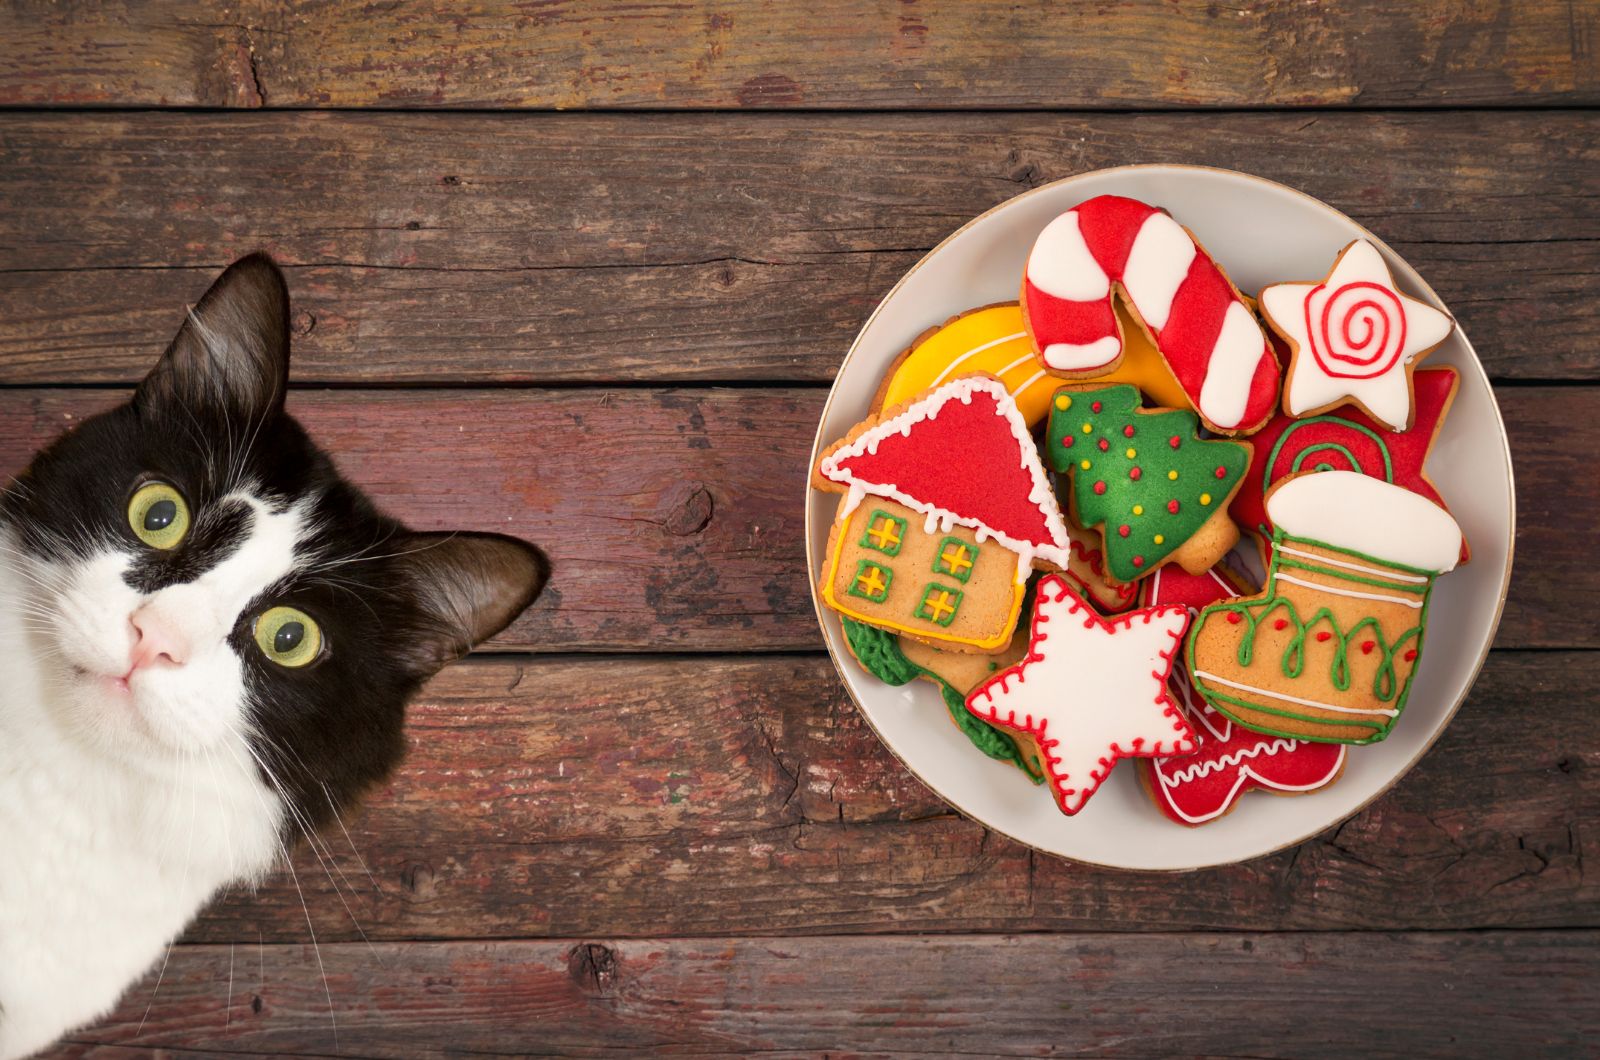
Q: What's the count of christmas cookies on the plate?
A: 11